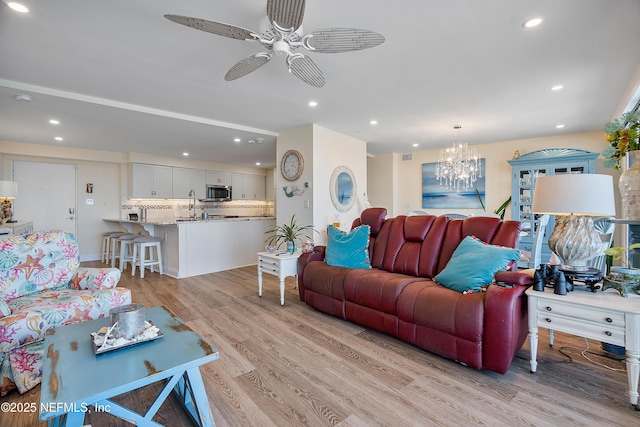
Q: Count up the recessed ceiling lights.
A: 12